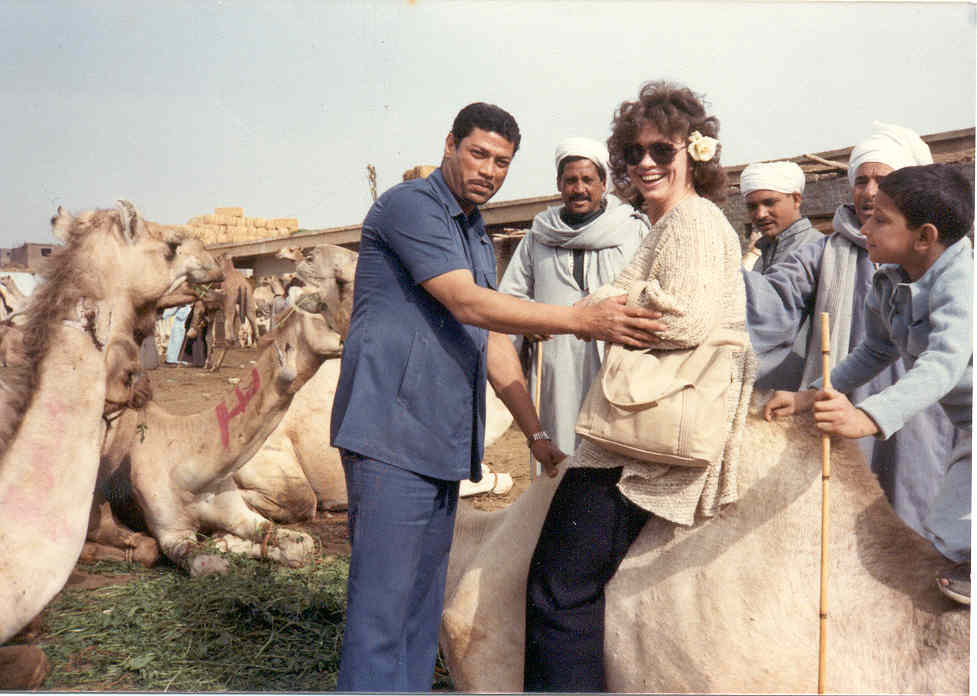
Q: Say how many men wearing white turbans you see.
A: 3